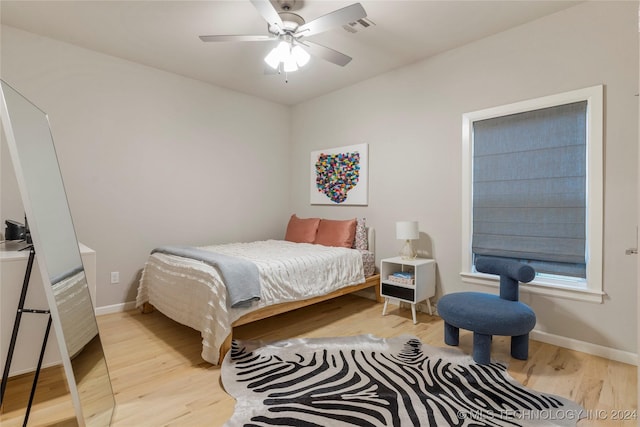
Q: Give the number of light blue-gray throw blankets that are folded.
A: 1